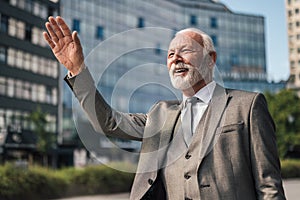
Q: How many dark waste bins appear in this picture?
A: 0